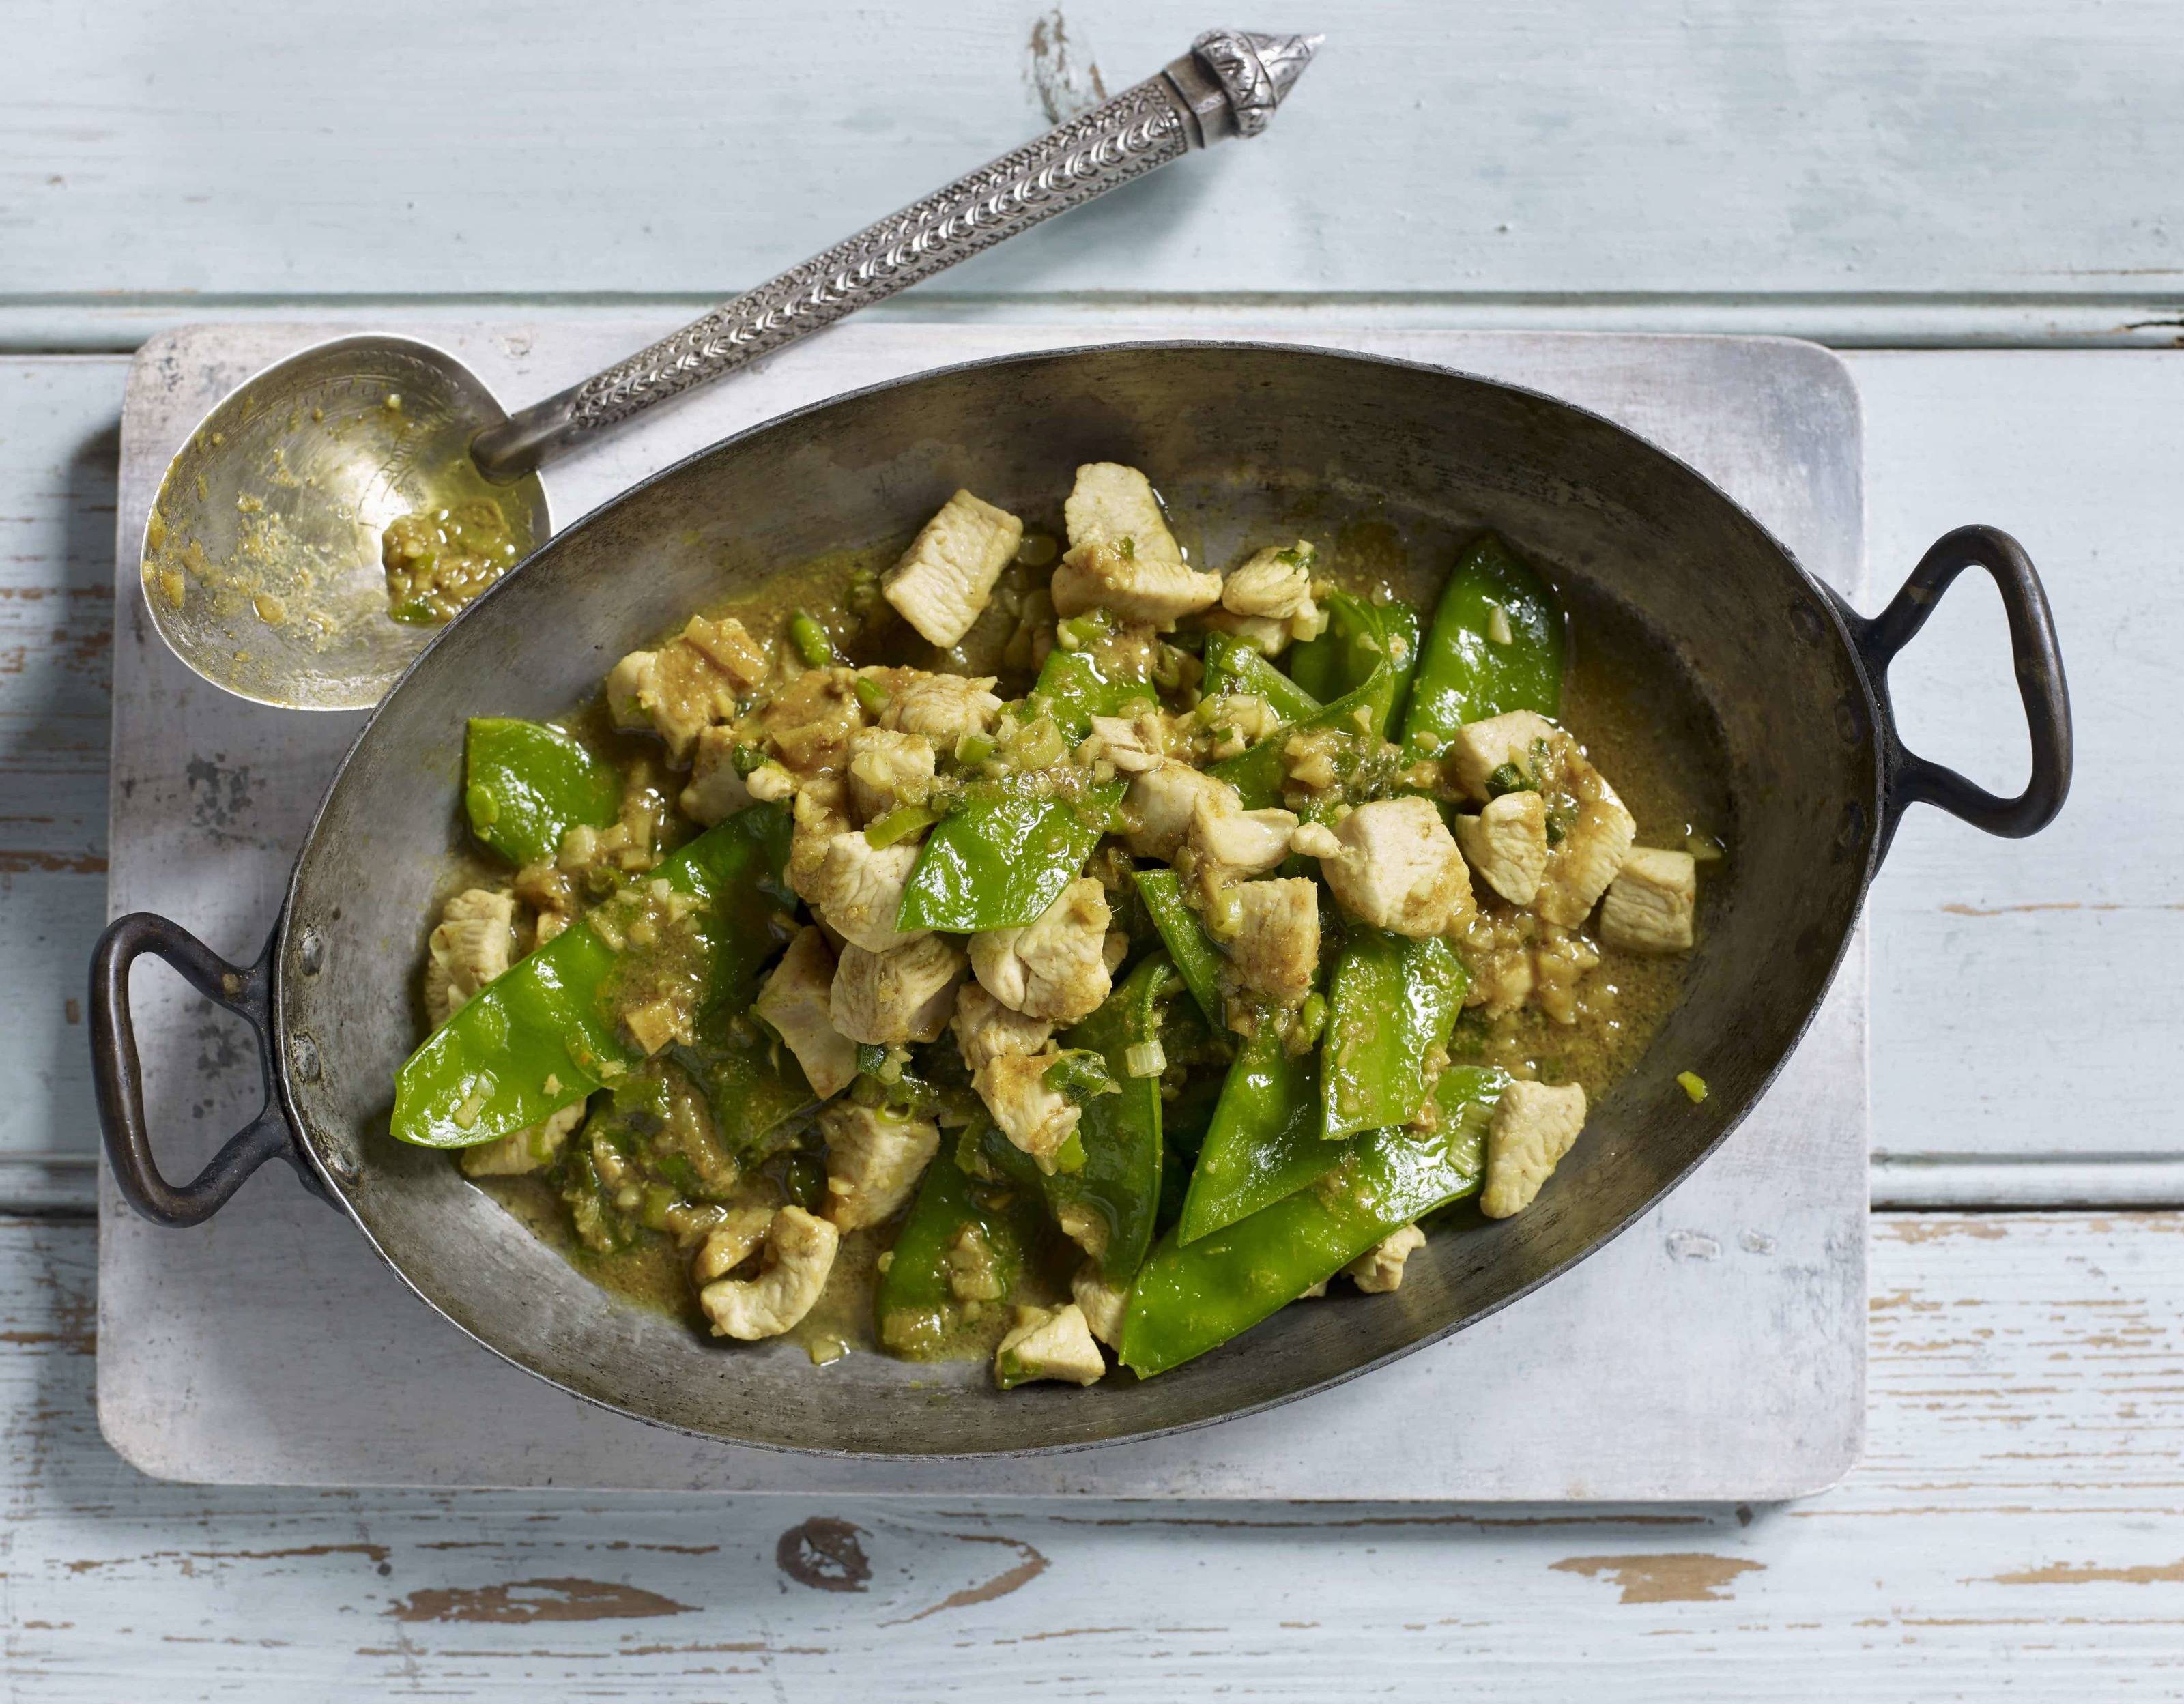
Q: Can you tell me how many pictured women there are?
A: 0